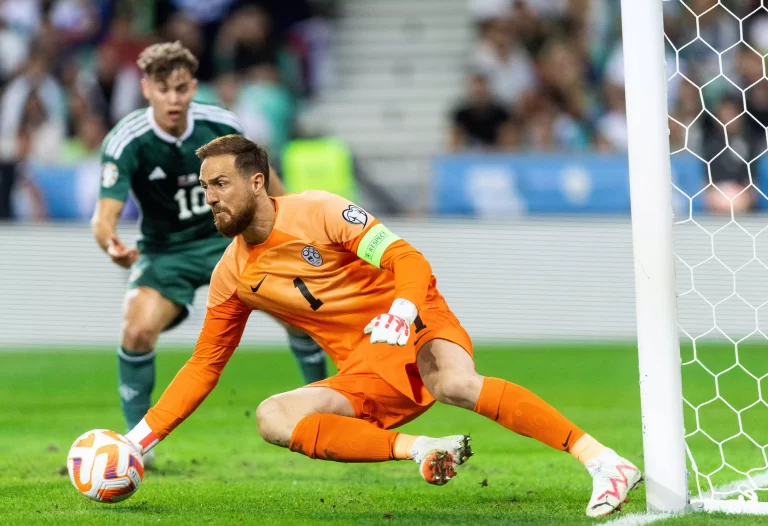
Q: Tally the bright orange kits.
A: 1